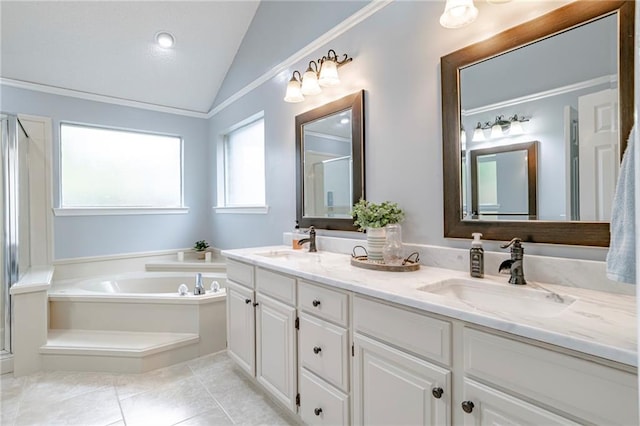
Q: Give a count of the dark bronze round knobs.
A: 7